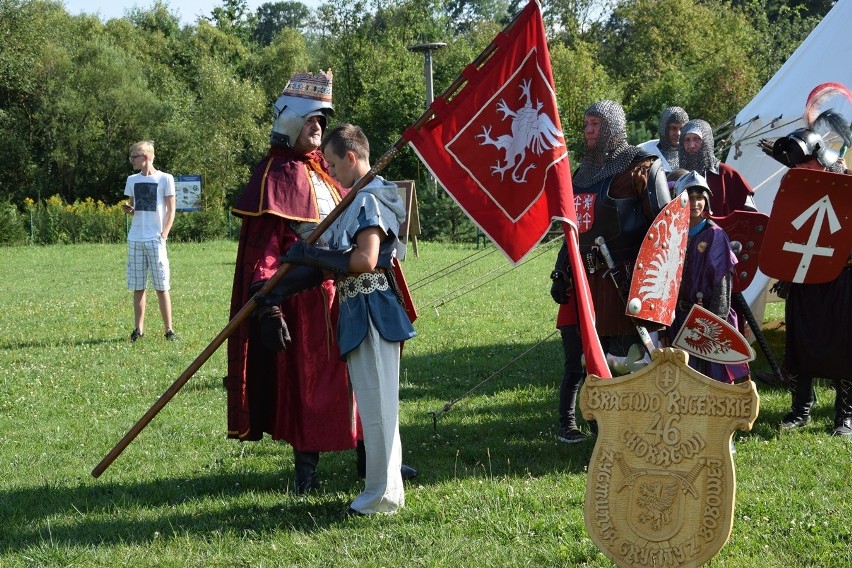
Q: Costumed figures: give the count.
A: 7